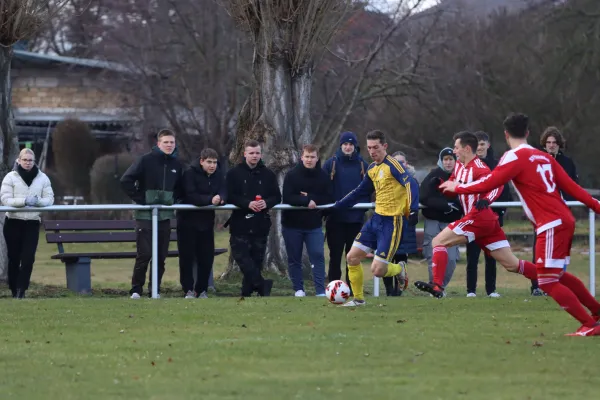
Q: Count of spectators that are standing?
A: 10